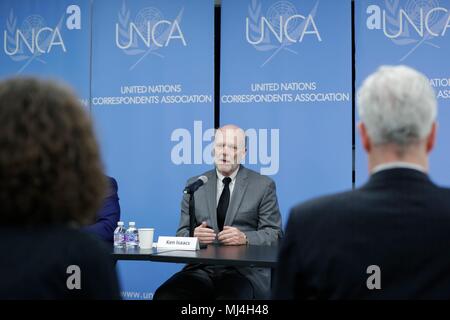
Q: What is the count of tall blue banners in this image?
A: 4